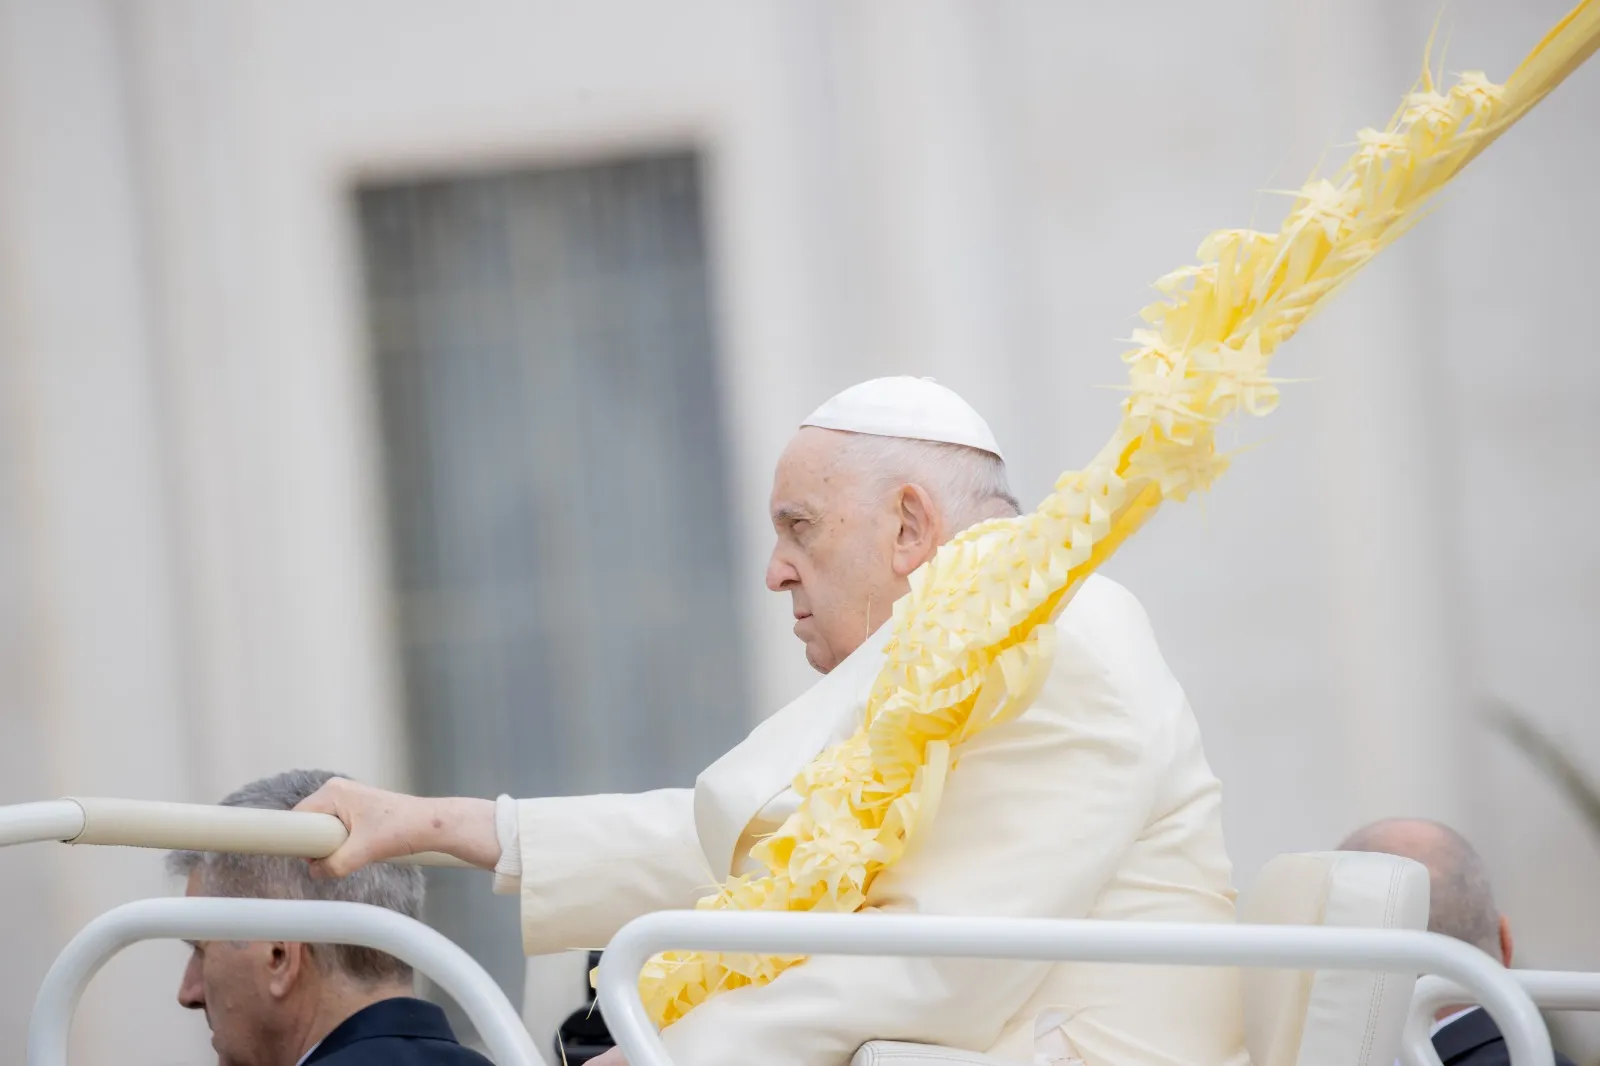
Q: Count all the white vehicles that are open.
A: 1